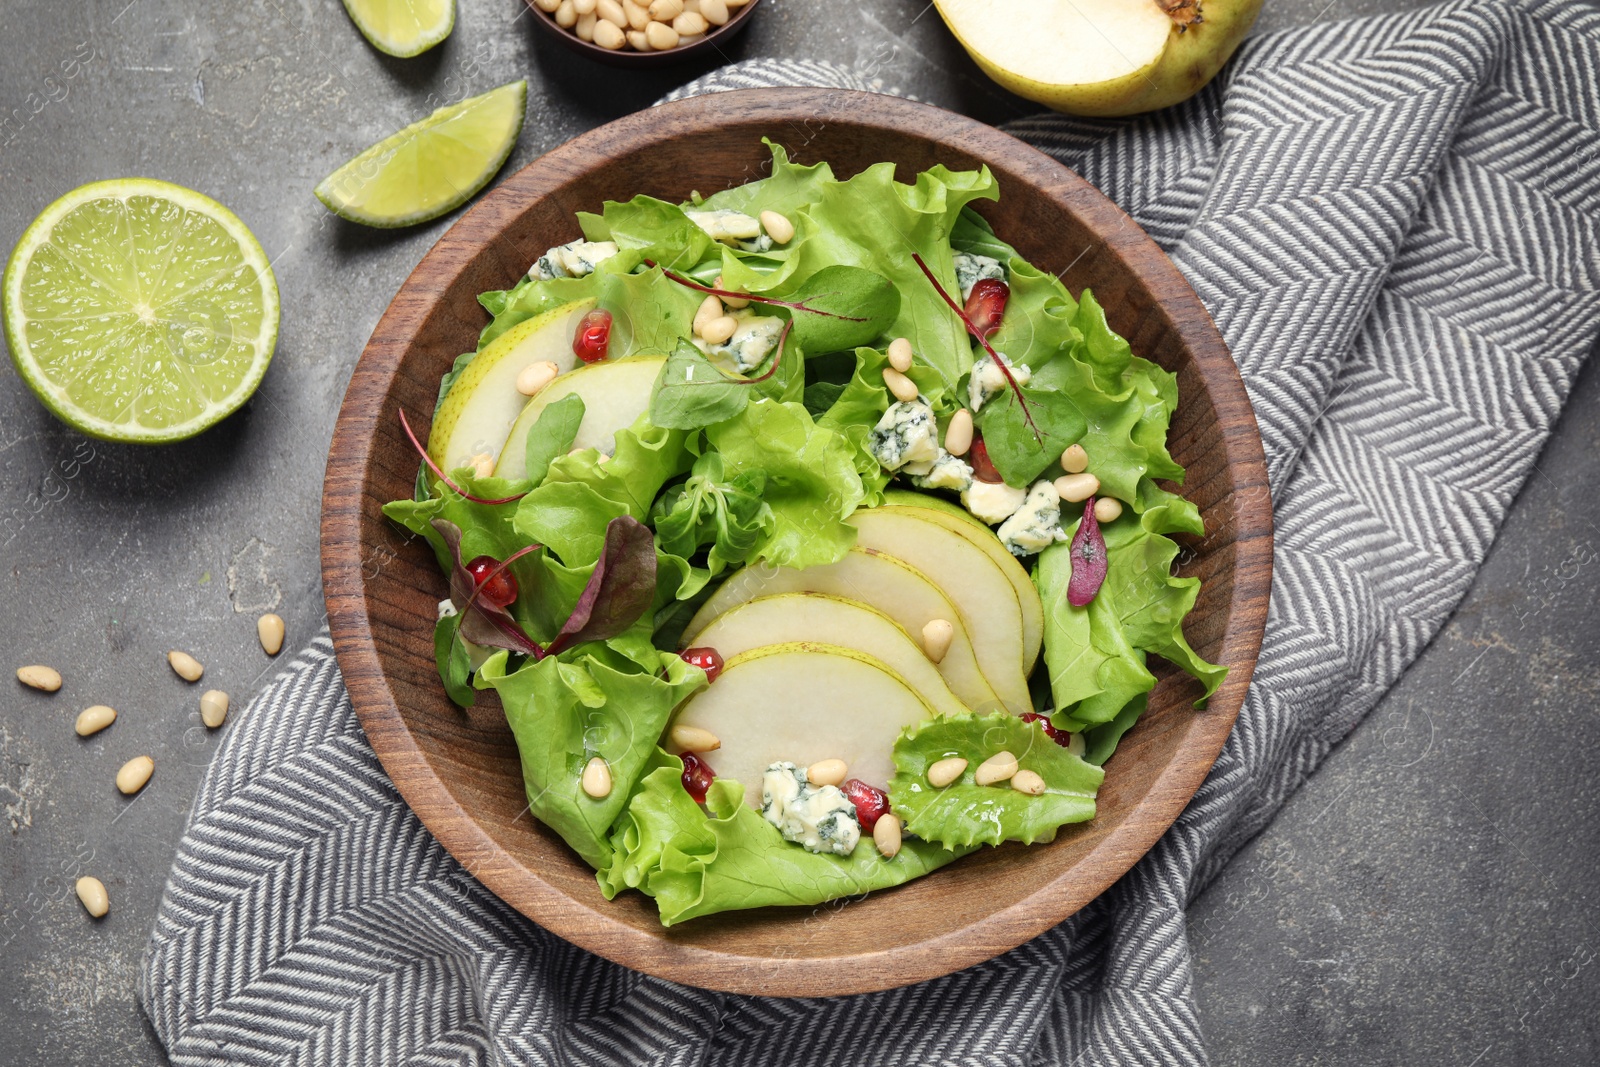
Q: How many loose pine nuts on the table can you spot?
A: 7